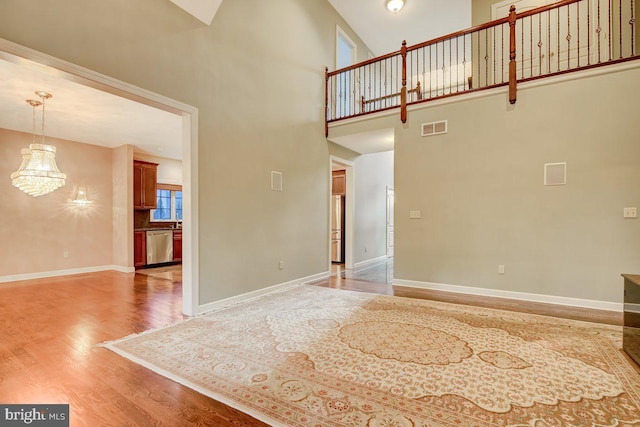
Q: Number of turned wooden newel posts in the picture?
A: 3